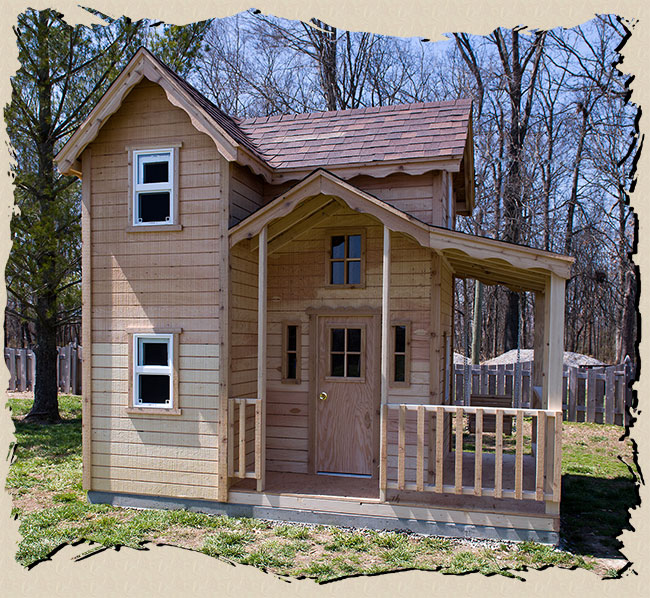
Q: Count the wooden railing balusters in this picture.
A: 13